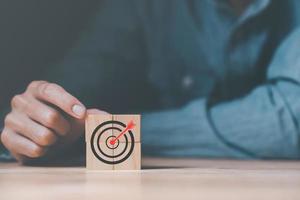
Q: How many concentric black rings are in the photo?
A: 3